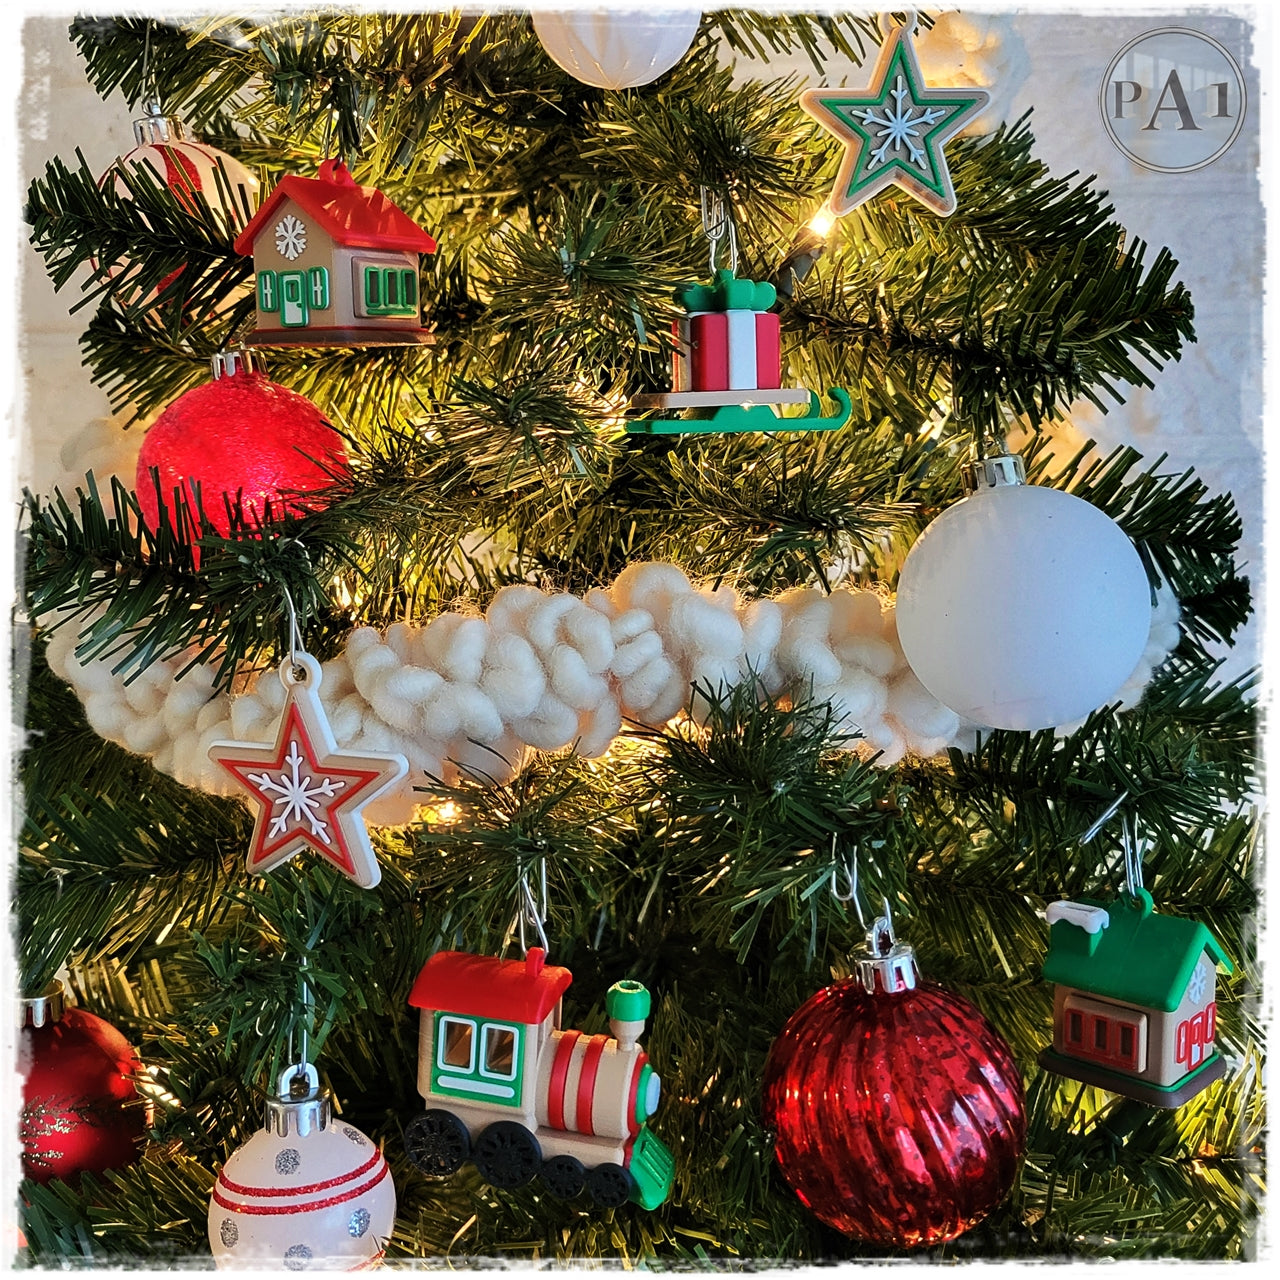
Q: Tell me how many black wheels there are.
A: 4